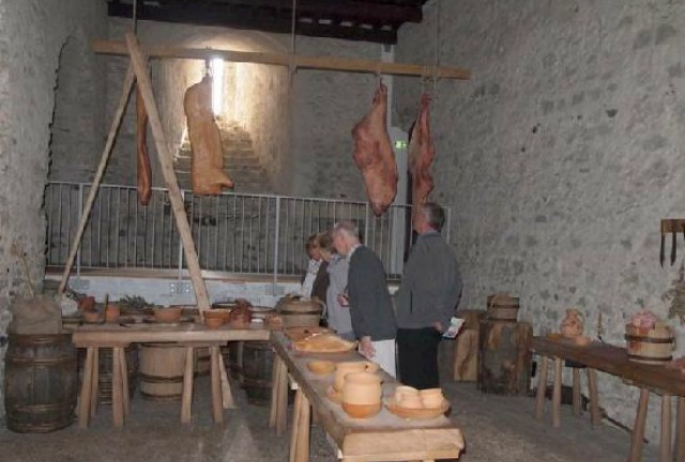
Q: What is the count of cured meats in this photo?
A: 4